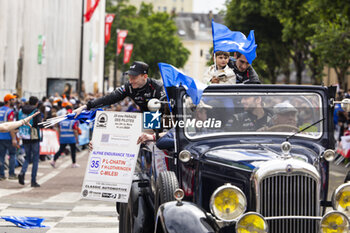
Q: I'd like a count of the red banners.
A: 4